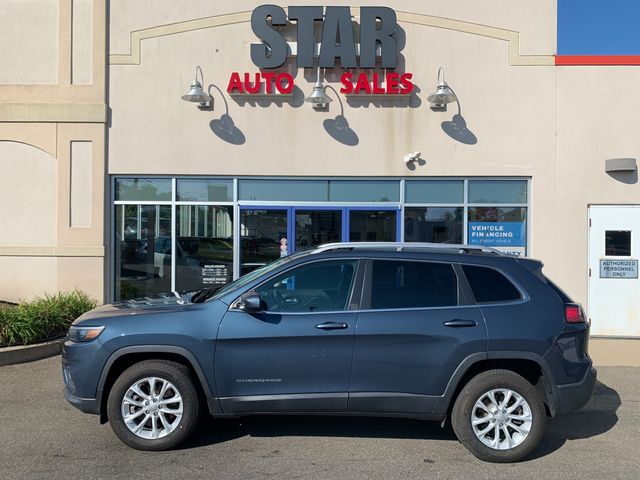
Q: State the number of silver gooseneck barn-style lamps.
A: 3